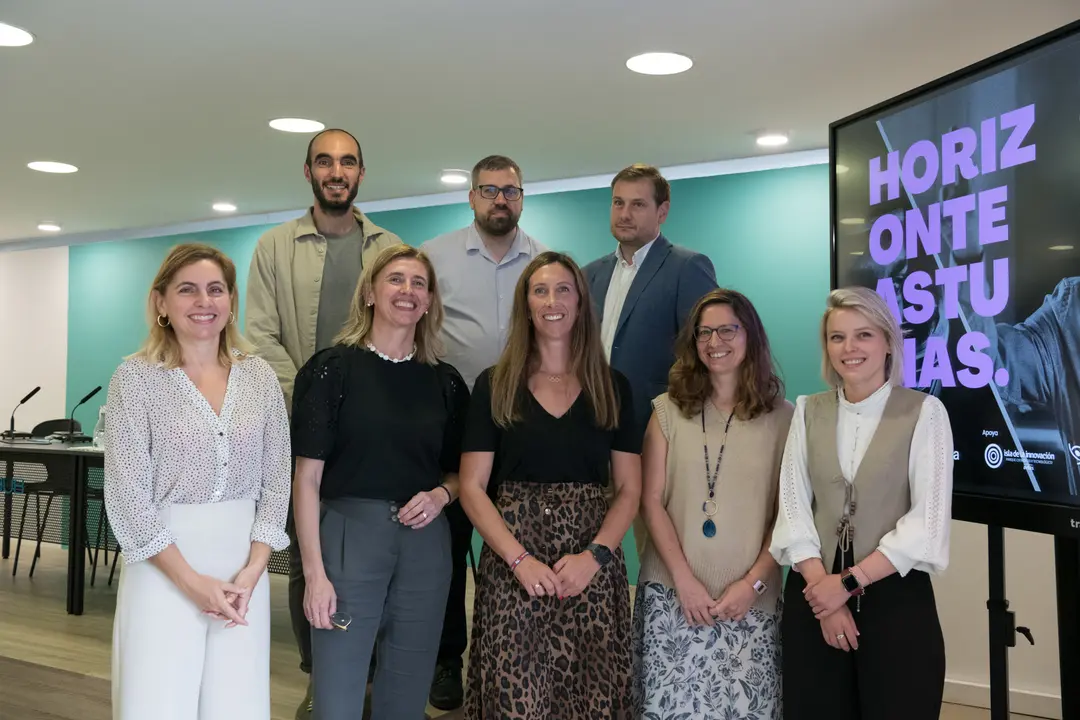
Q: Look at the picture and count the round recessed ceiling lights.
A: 8